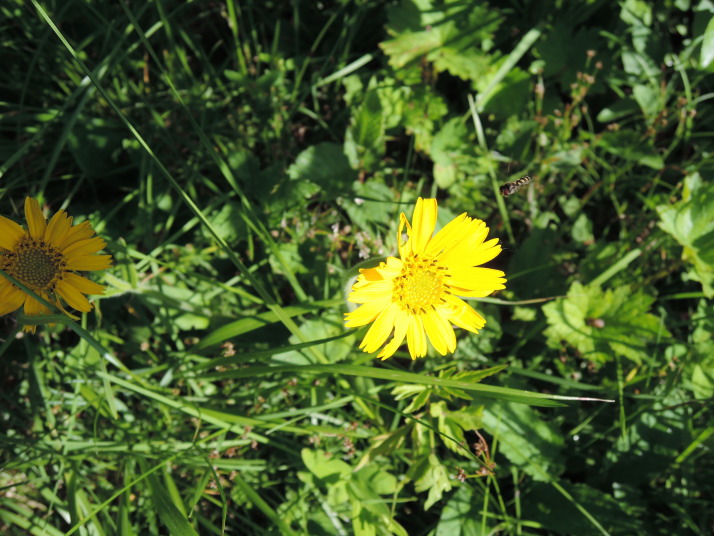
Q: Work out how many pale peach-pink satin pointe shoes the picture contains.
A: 0